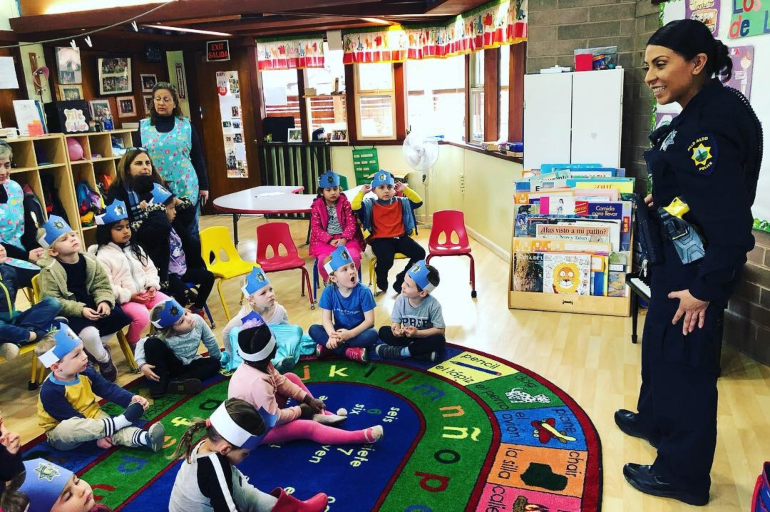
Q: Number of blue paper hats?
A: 13